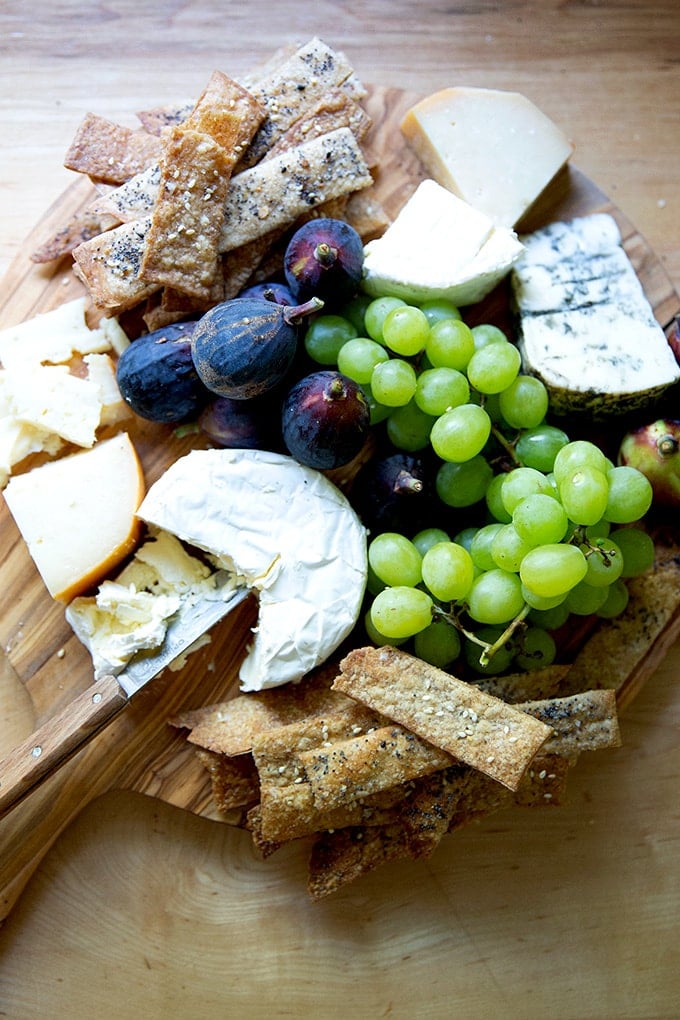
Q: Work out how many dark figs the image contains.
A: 7